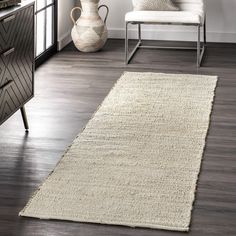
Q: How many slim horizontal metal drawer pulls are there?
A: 3